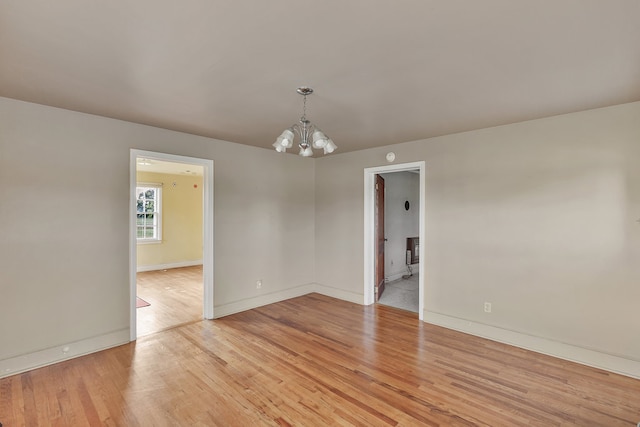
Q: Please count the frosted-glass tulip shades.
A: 5